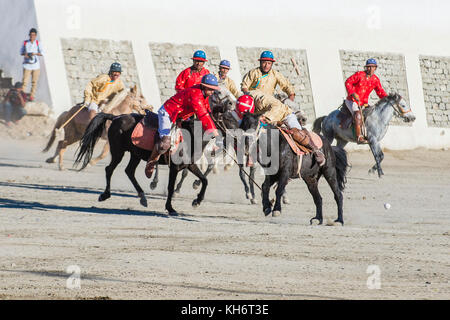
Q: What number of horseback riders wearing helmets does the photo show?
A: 7